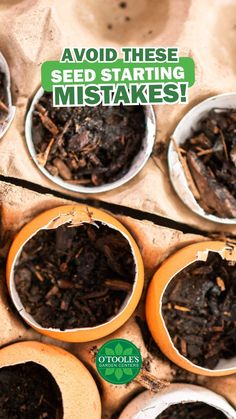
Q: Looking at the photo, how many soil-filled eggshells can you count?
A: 7